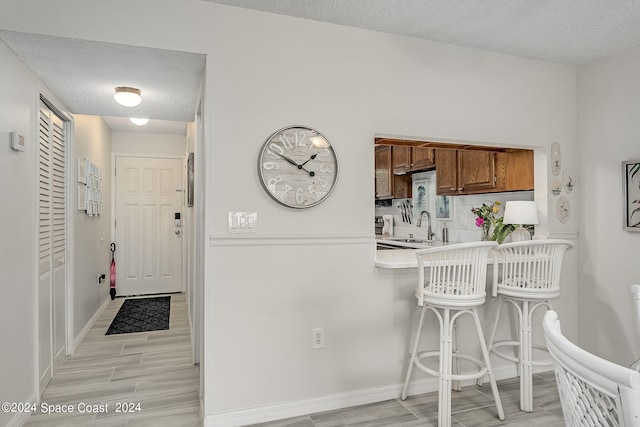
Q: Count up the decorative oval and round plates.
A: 4